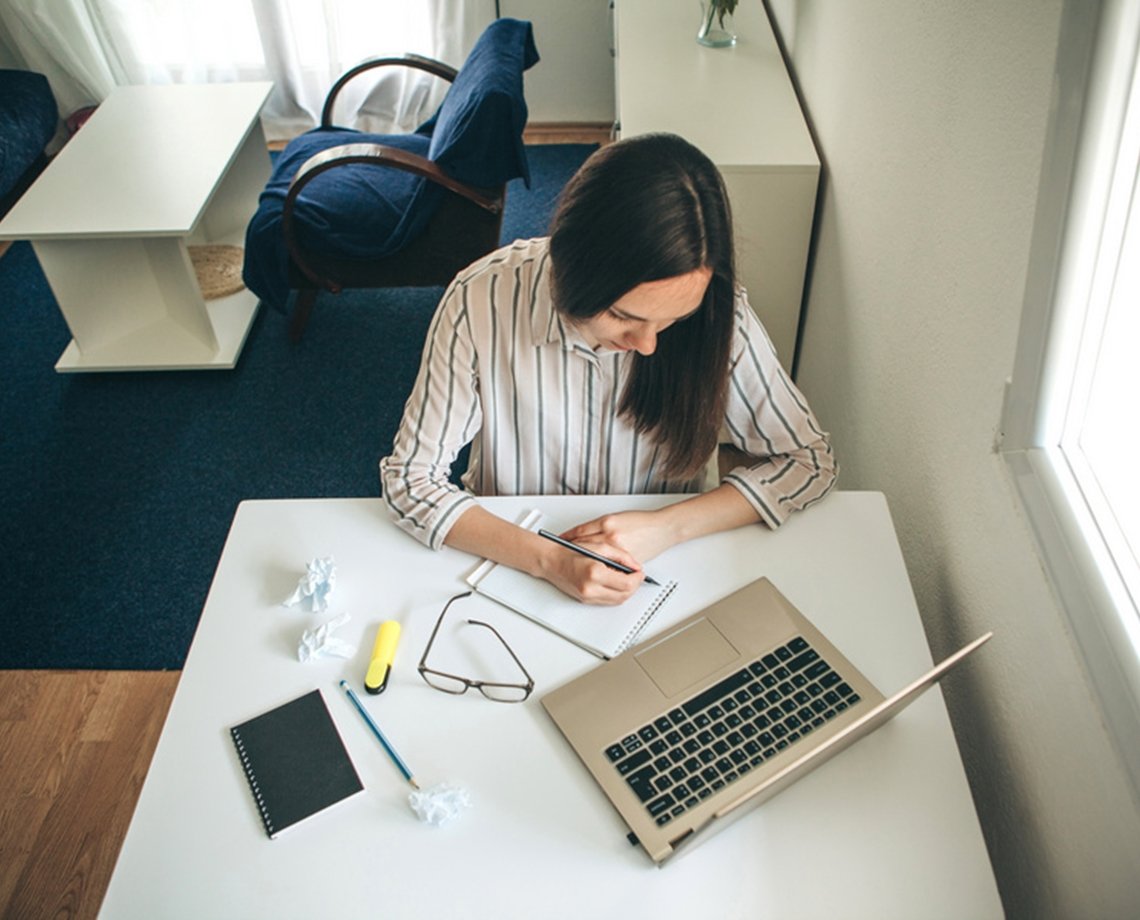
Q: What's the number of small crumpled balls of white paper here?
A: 3